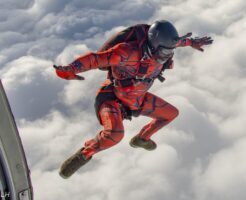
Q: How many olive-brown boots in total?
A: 2